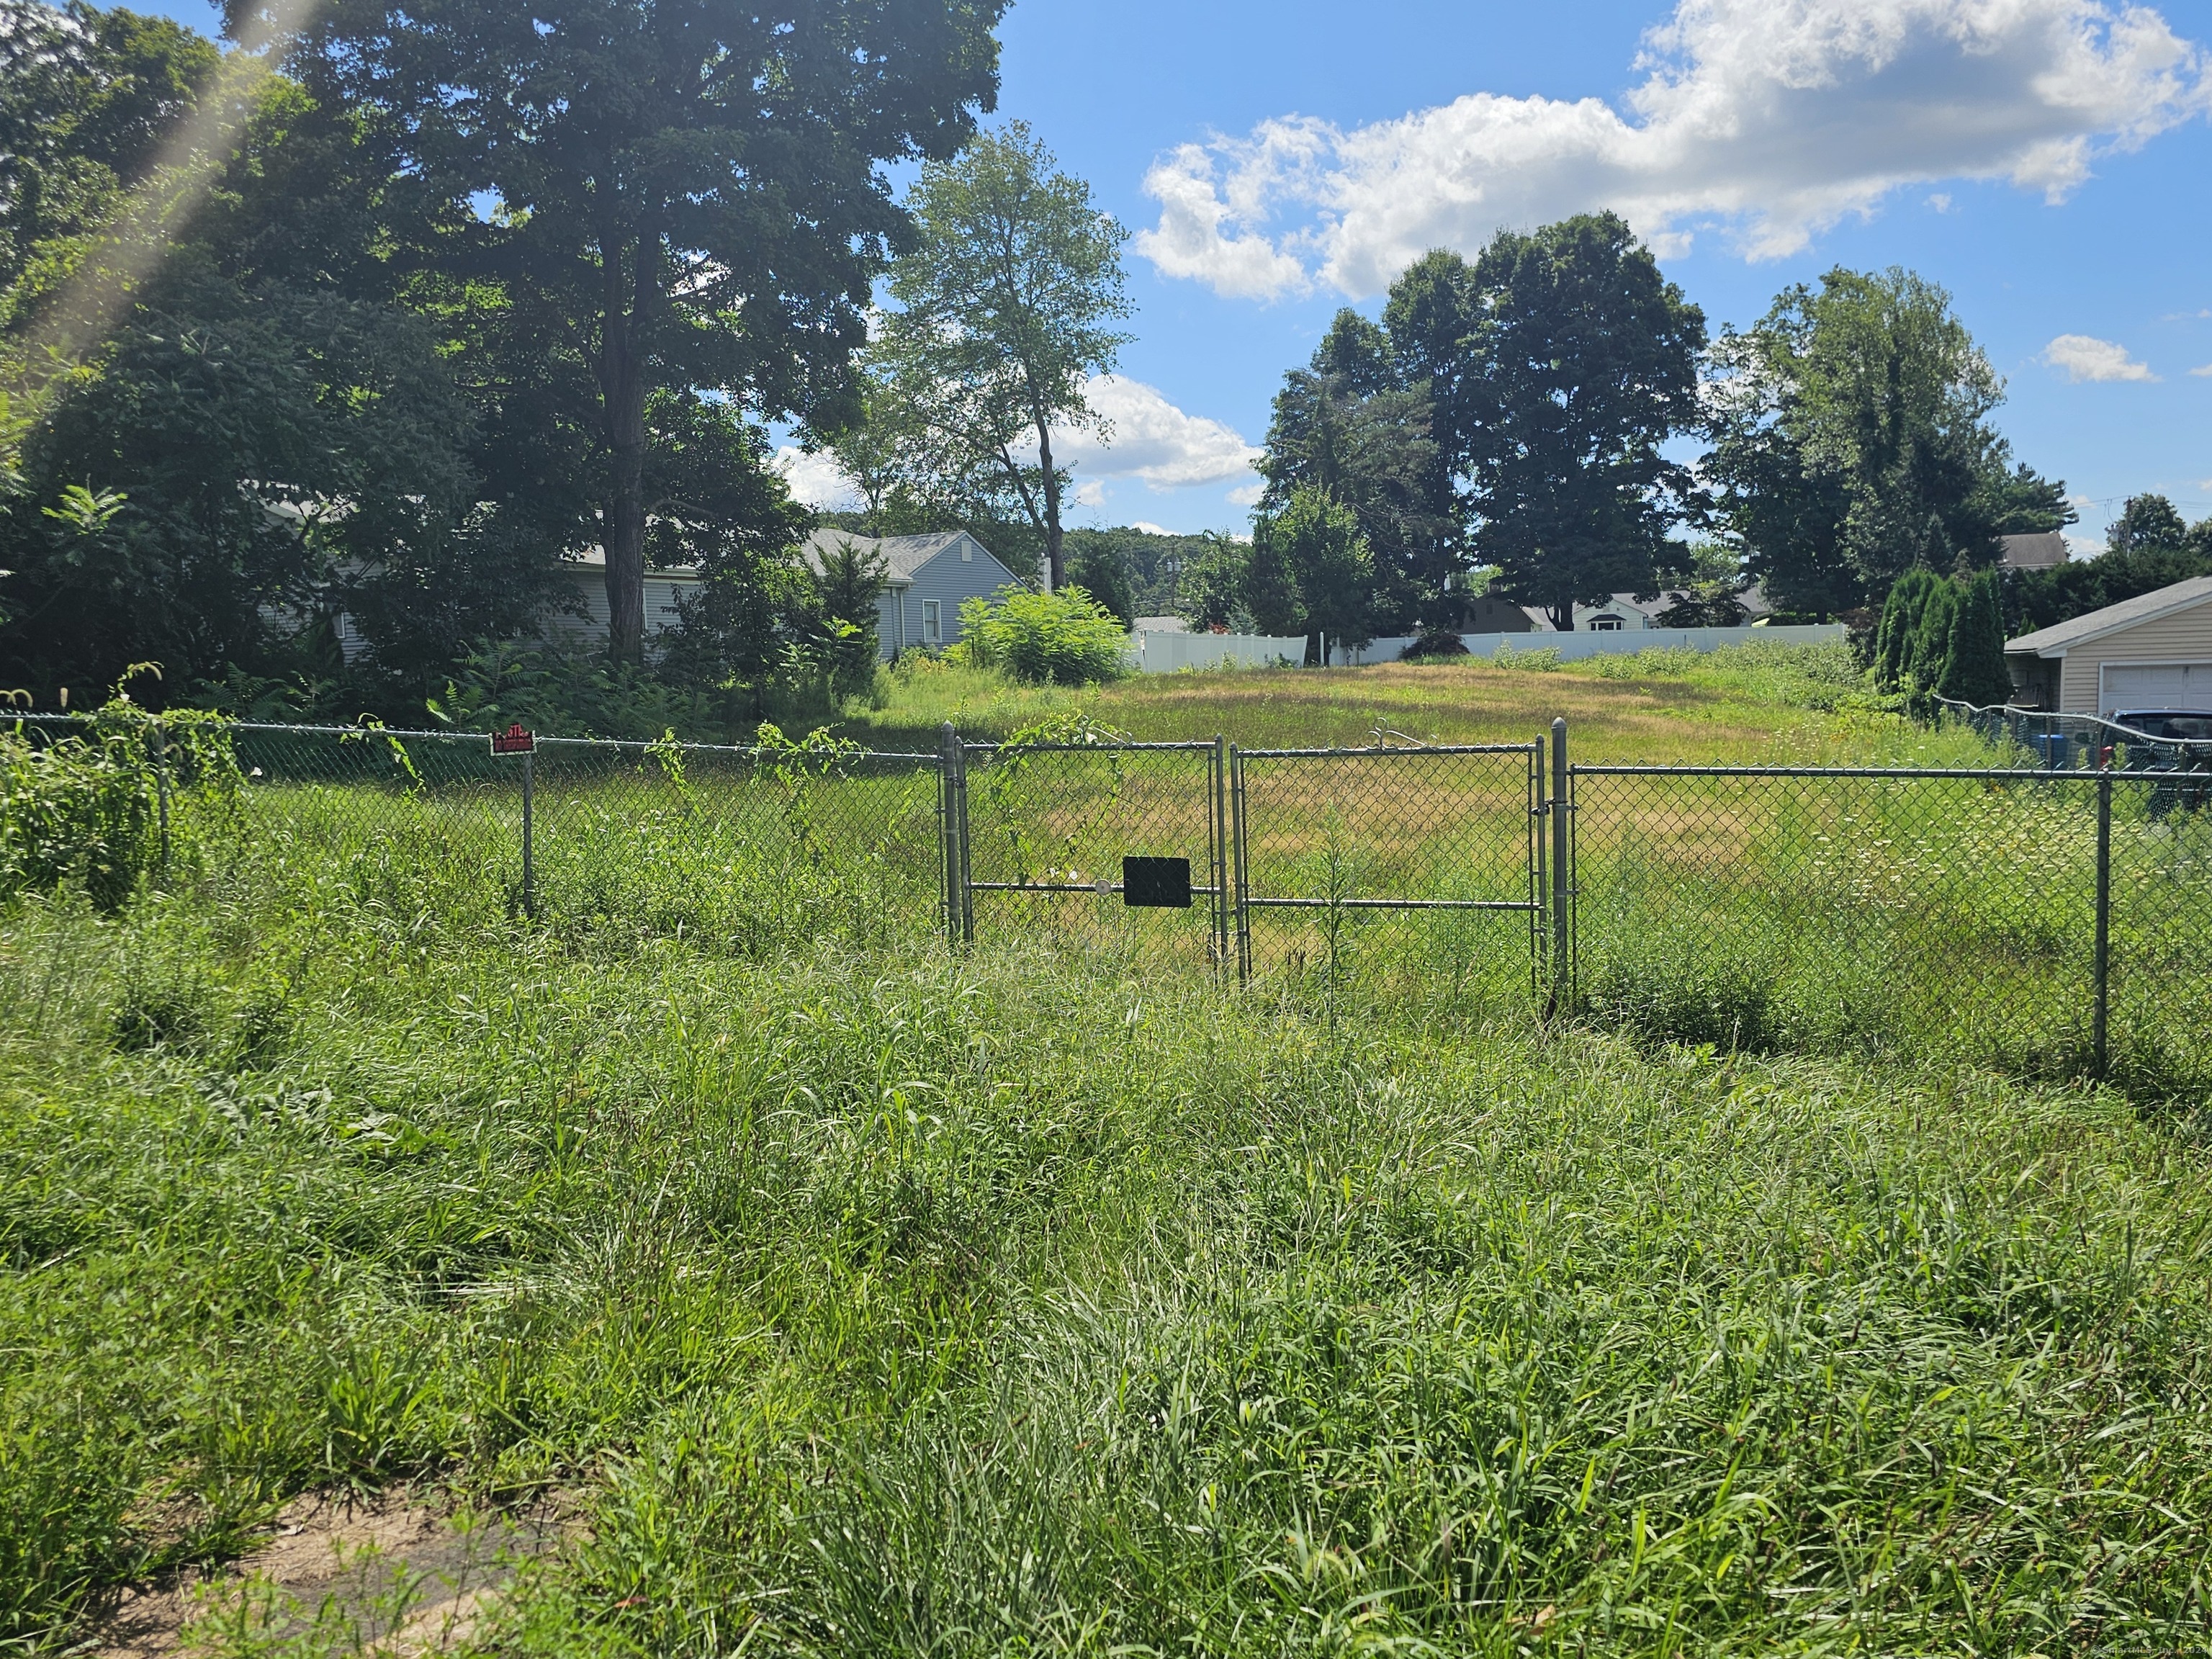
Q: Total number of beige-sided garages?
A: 1